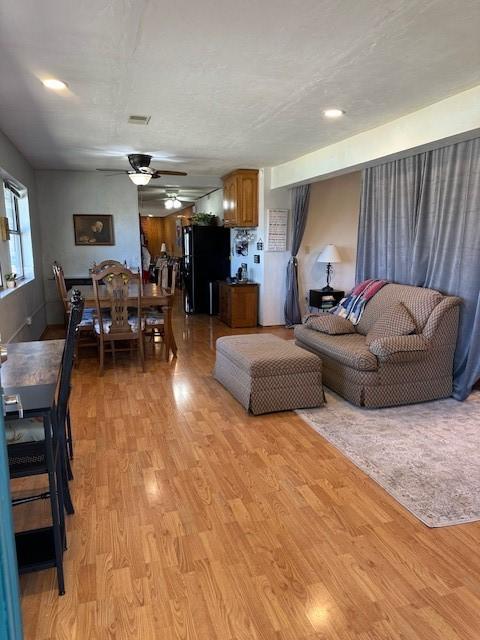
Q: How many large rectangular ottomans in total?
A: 1